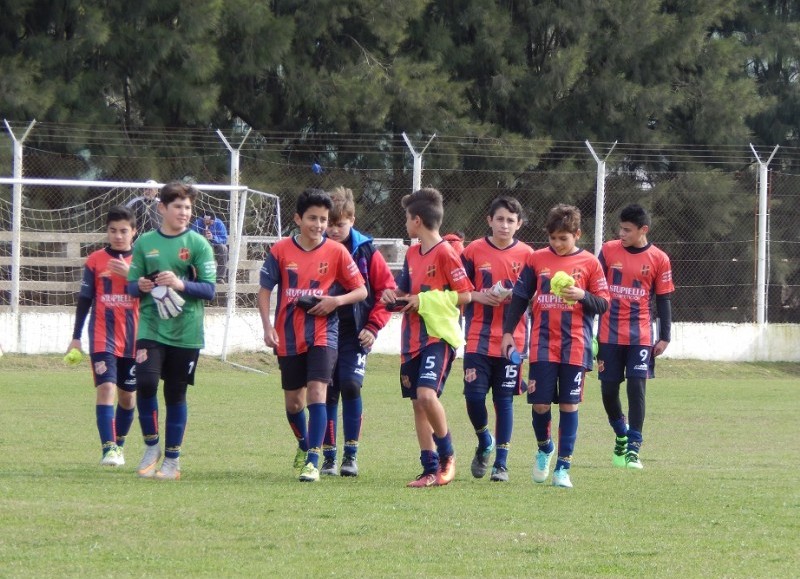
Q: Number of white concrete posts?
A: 5